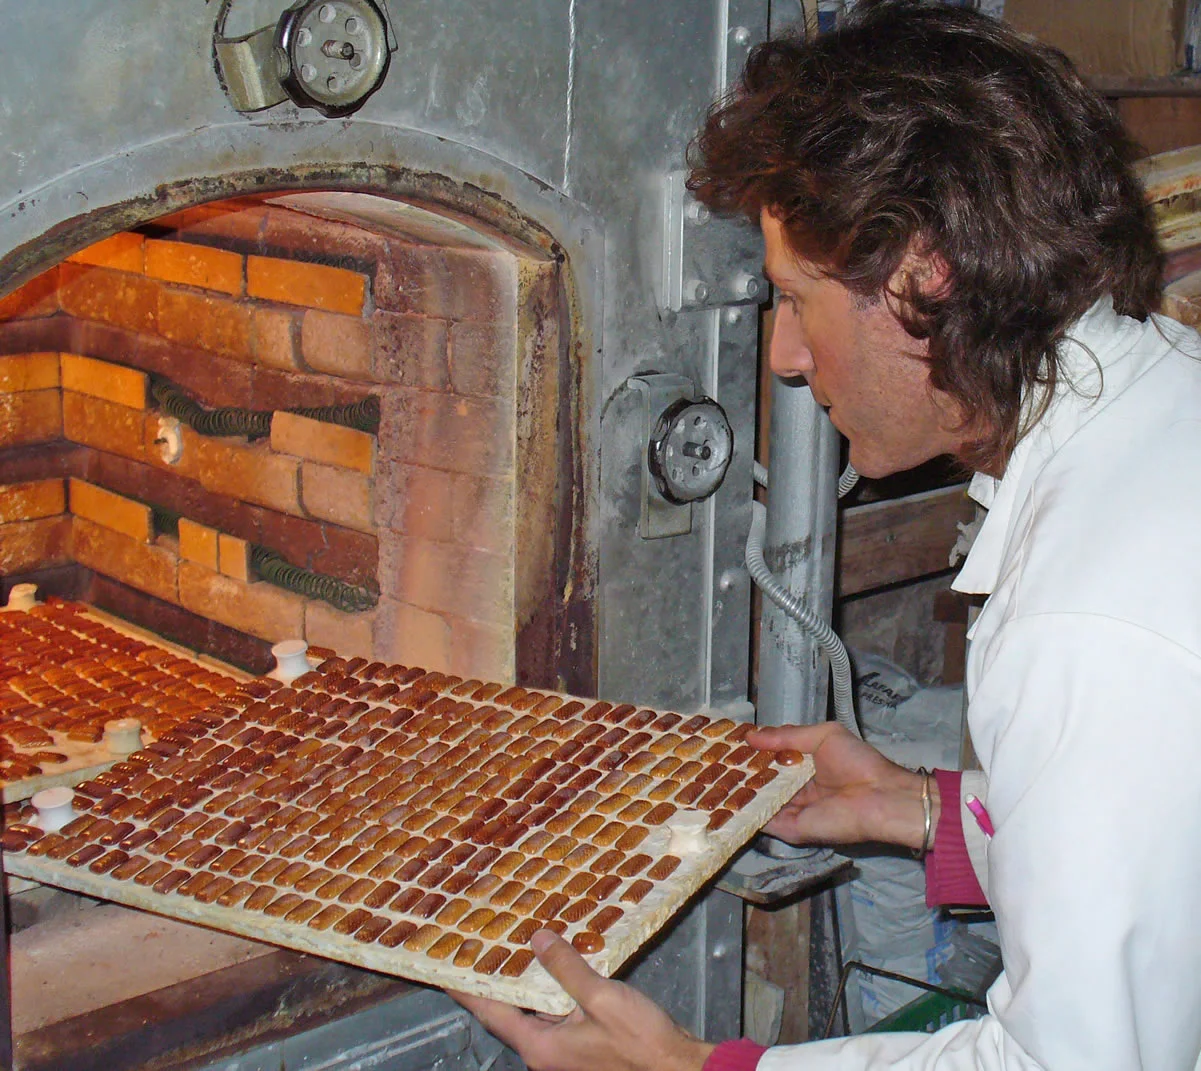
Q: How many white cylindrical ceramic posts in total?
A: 5